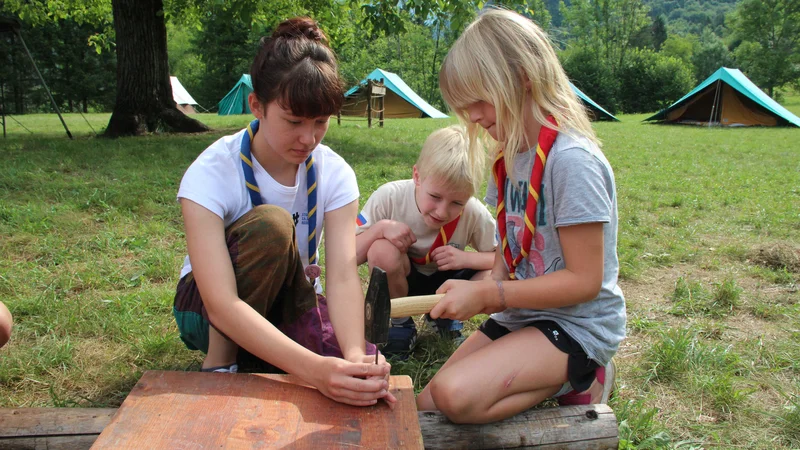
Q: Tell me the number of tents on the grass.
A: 5